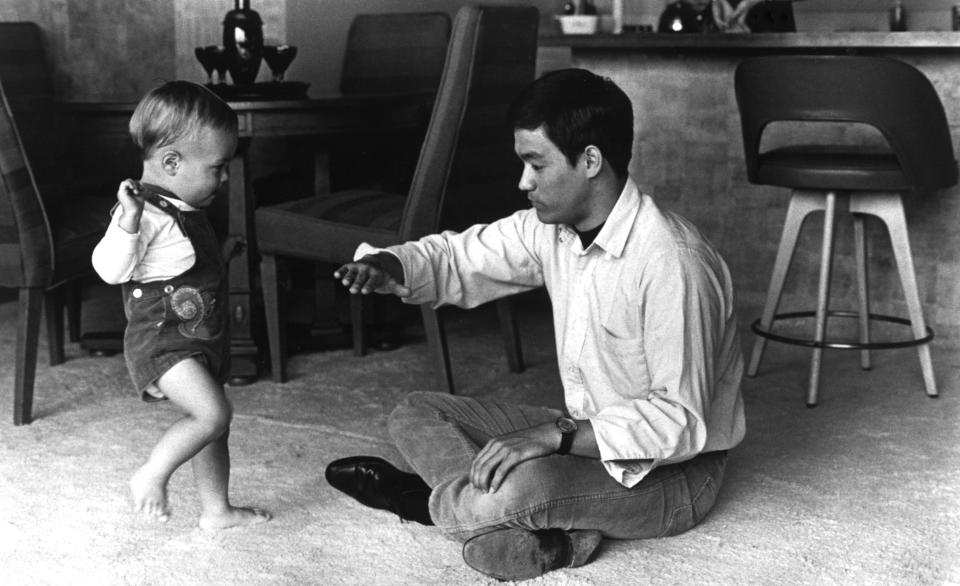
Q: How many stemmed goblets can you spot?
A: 3